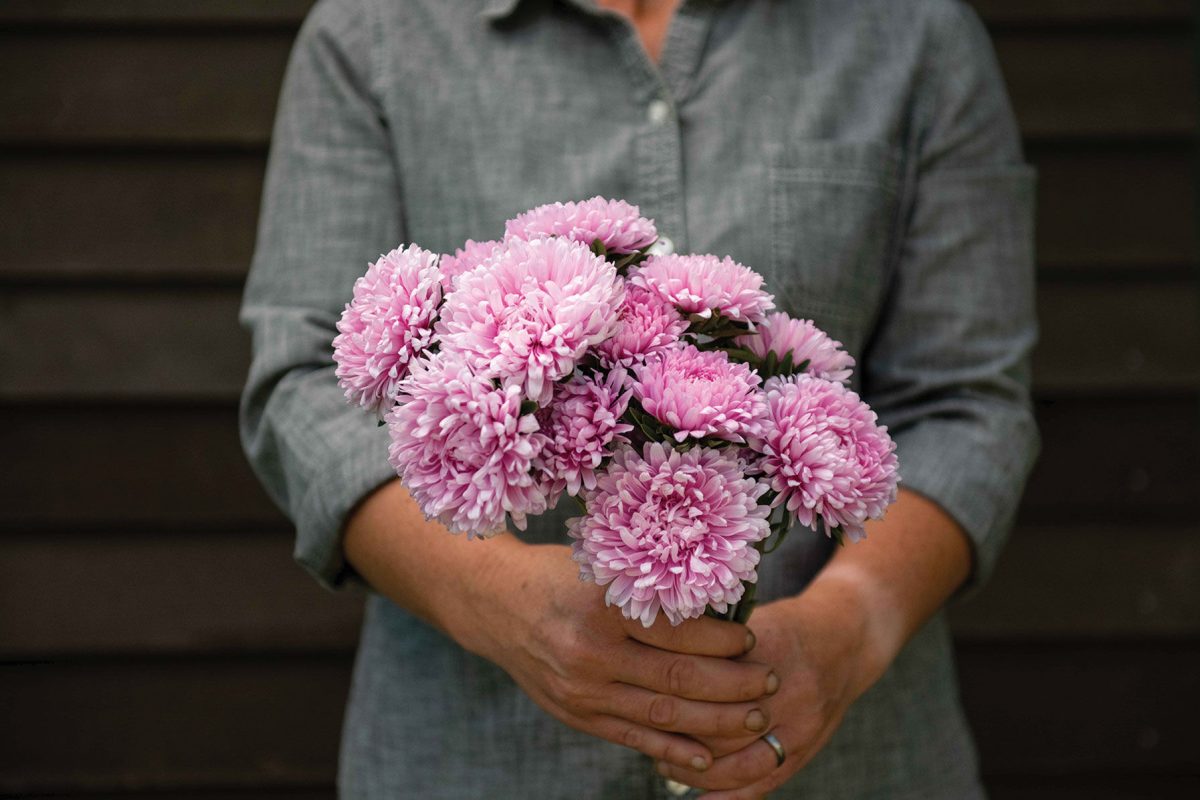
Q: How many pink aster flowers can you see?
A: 12